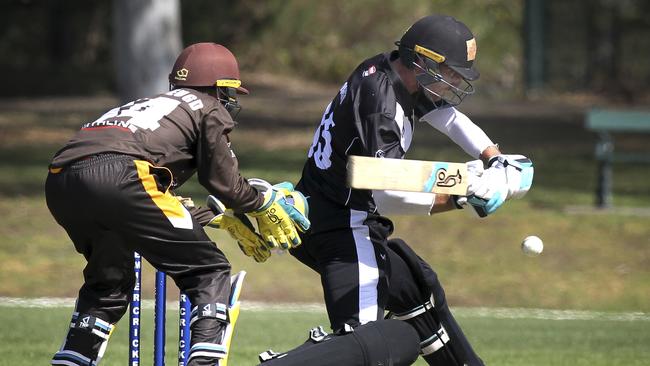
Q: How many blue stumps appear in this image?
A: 3